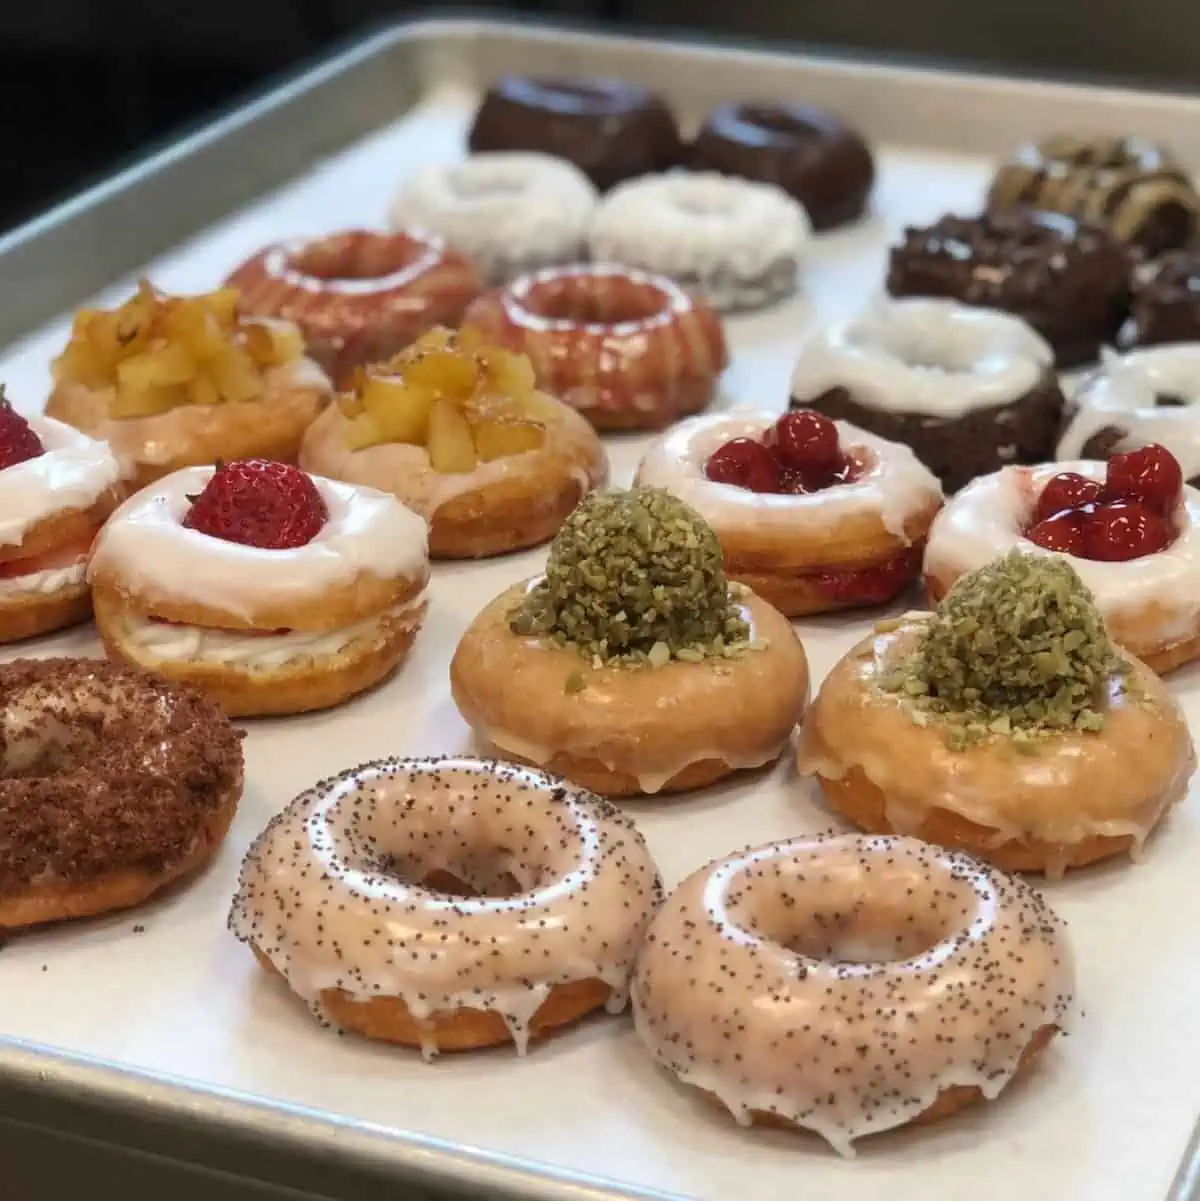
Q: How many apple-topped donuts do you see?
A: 2